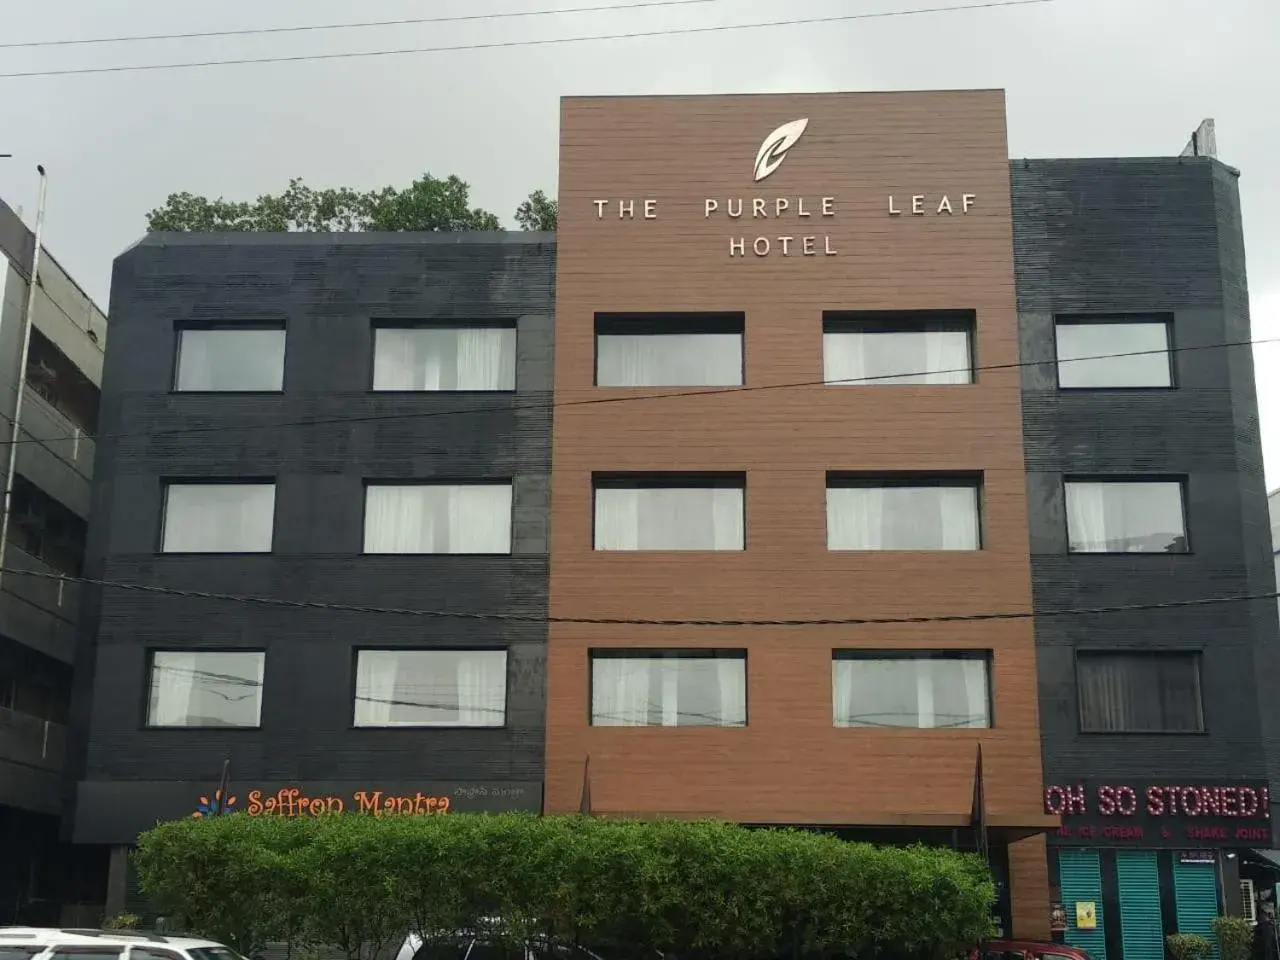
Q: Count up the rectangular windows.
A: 15